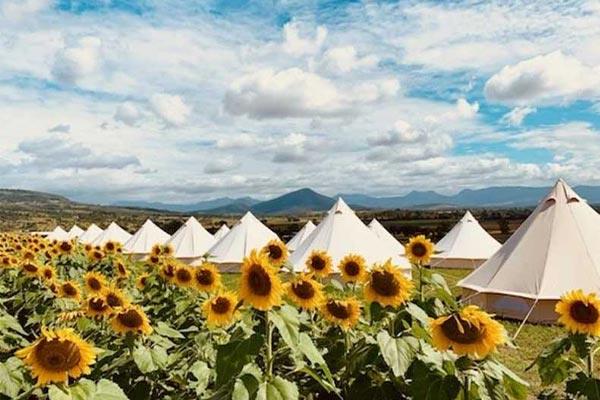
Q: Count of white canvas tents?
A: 13